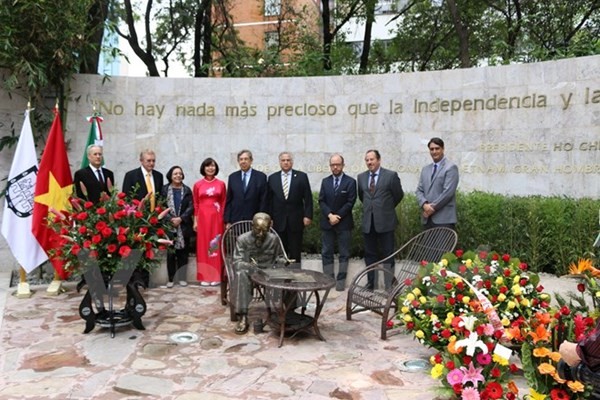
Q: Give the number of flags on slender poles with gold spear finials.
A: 3